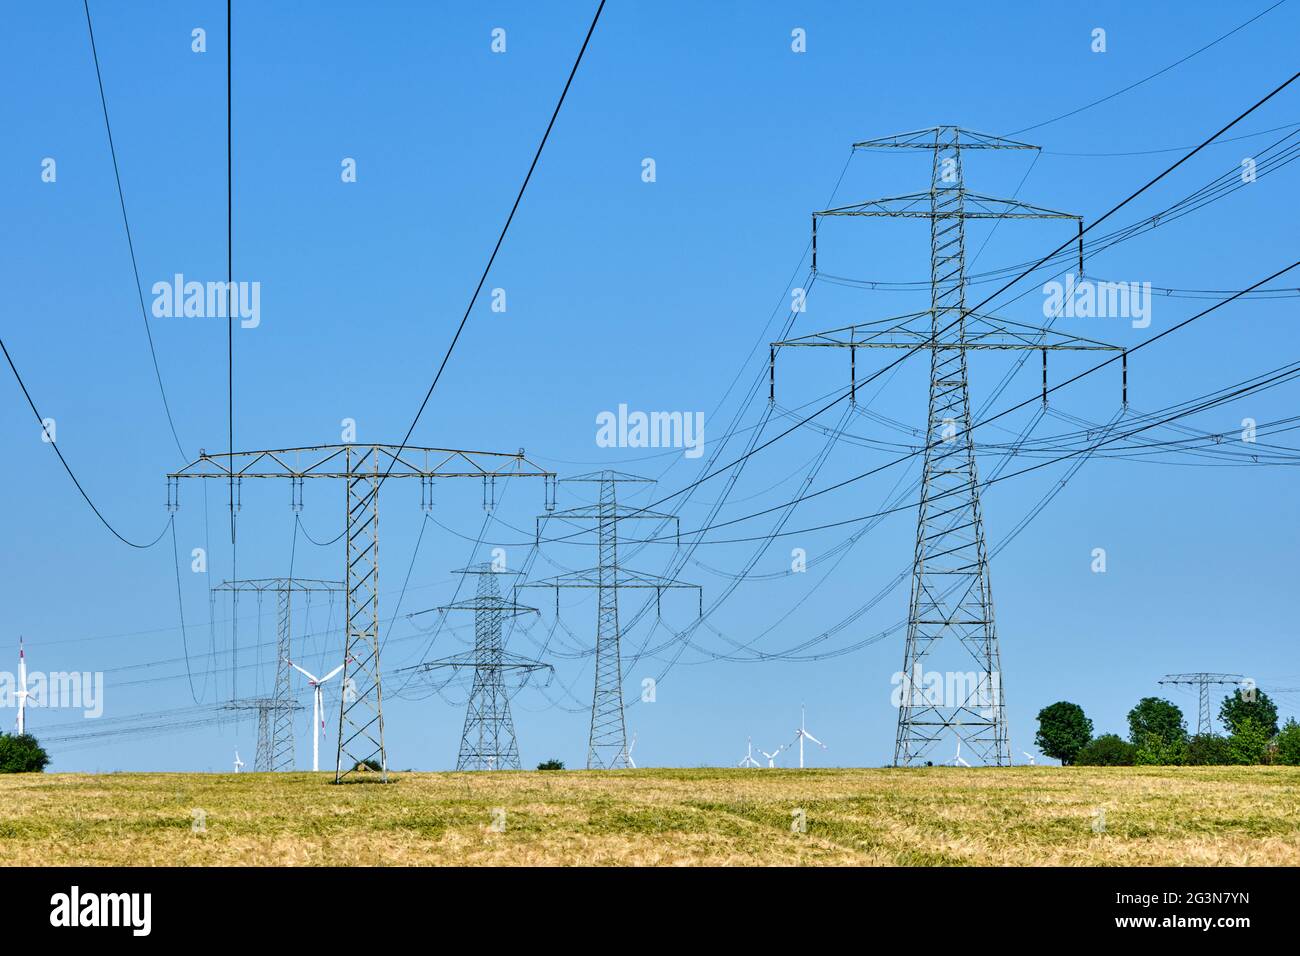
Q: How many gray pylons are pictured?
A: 7